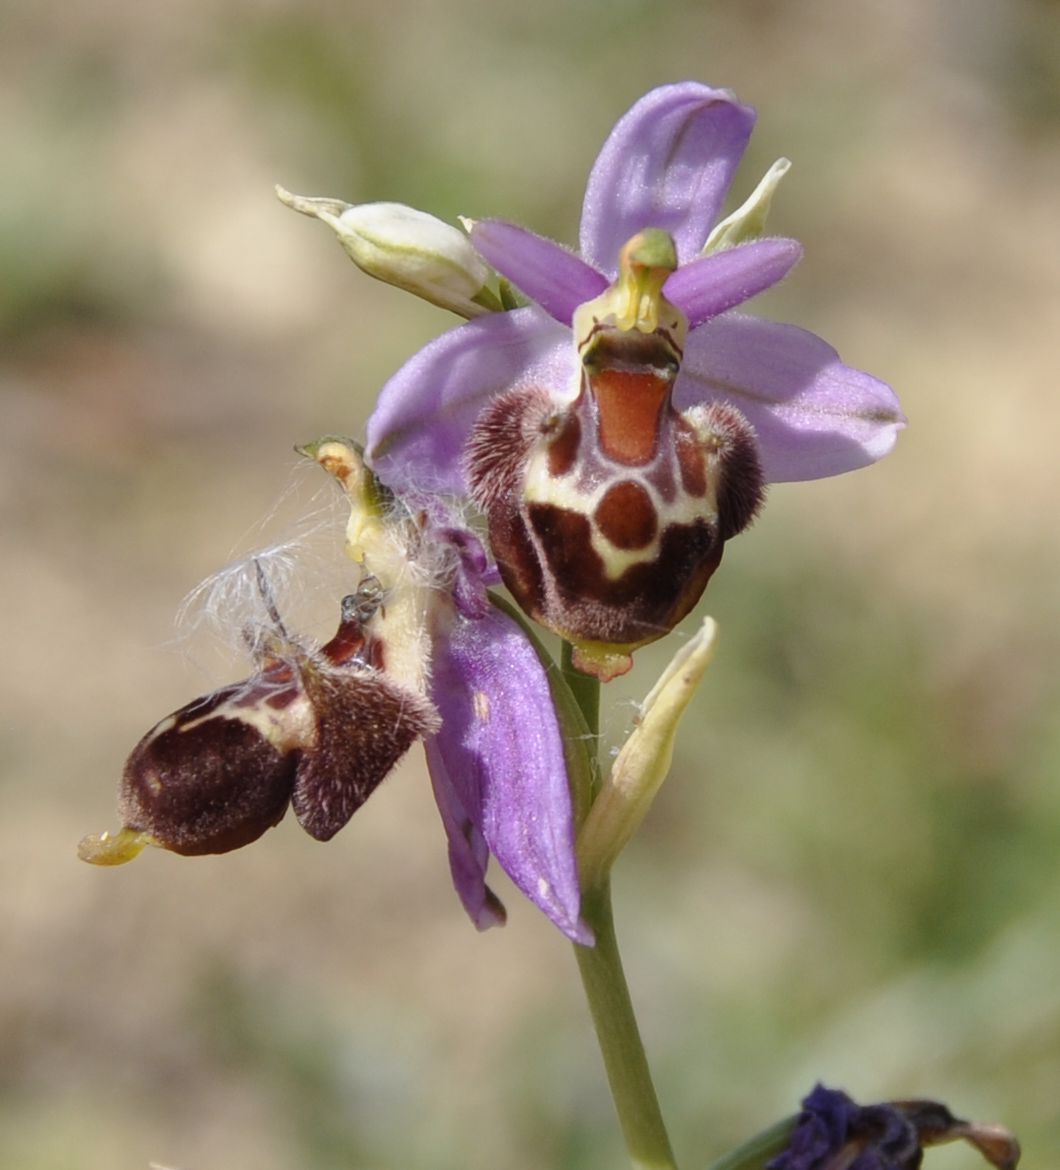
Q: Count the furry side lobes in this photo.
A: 3